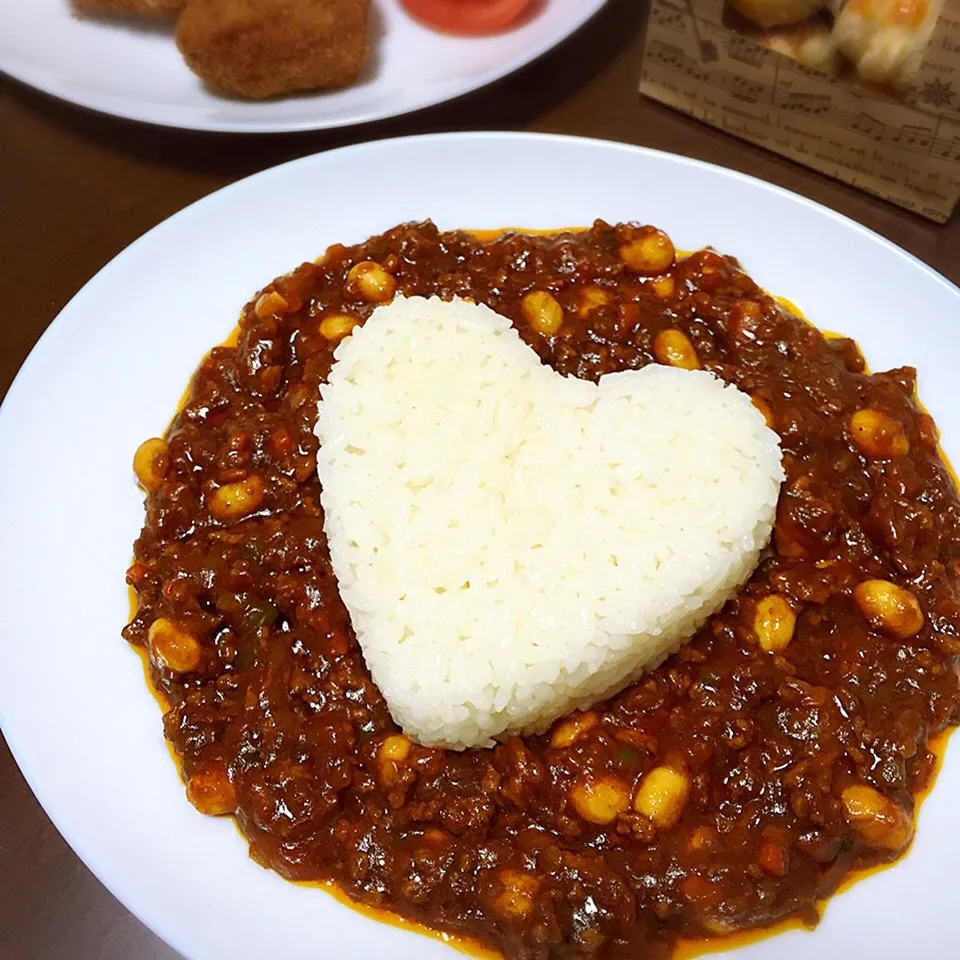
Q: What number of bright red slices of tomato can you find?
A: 1